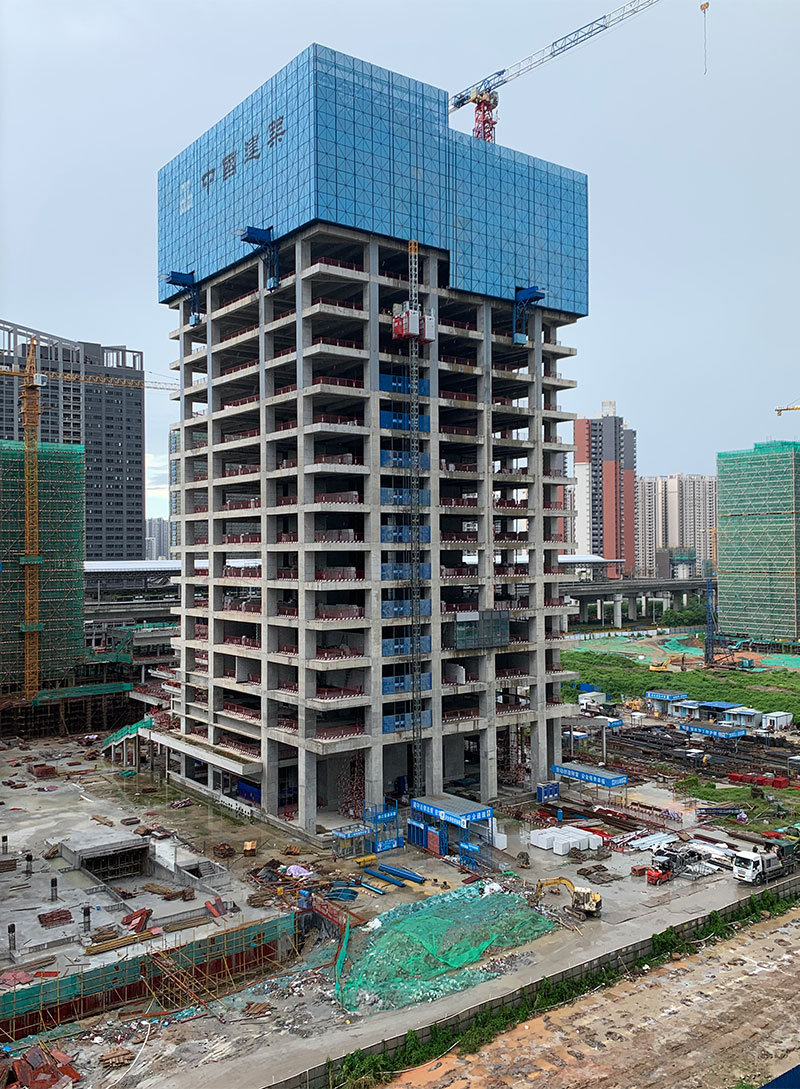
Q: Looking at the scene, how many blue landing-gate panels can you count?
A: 10